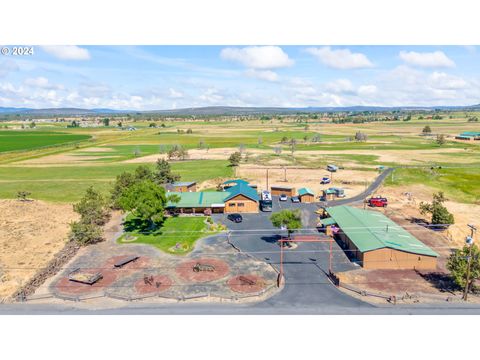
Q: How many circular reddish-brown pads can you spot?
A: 5